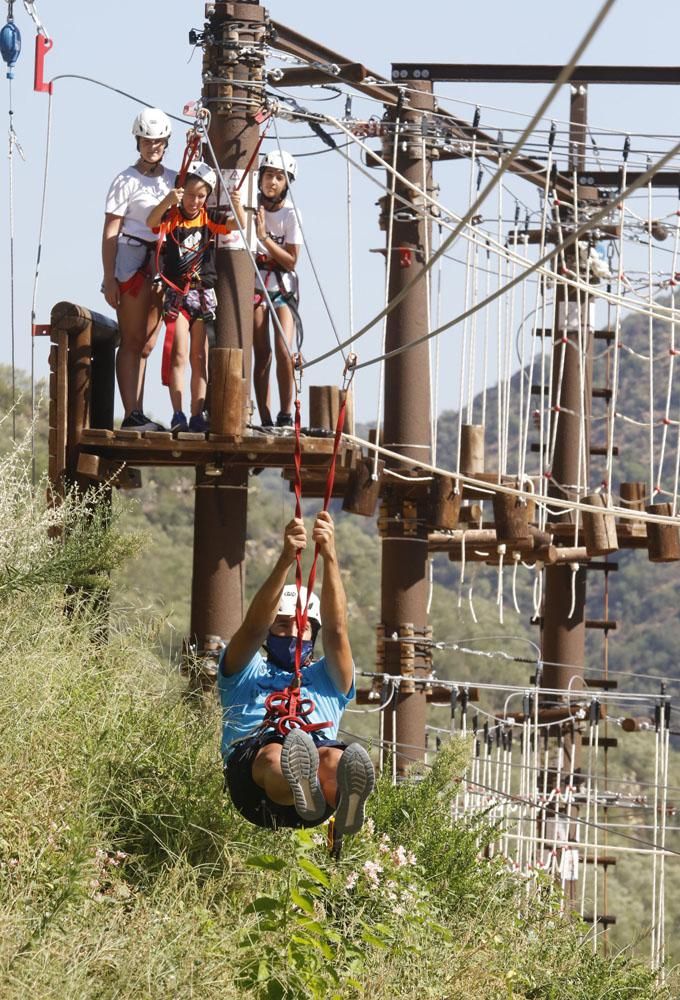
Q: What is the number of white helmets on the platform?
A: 3